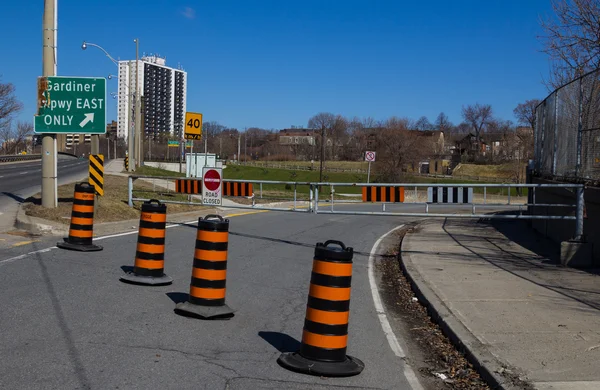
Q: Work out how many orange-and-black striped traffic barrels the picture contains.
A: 4